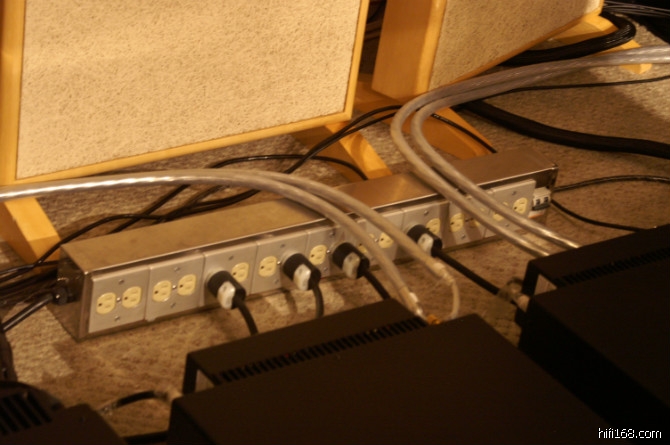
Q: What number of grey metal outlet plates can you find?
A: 9